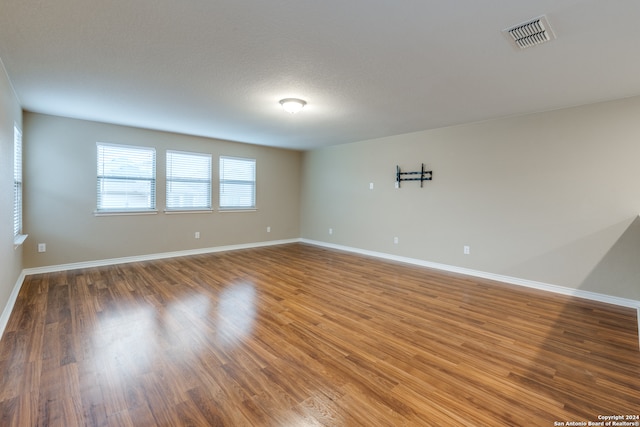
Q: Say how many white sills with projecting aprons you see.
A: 4